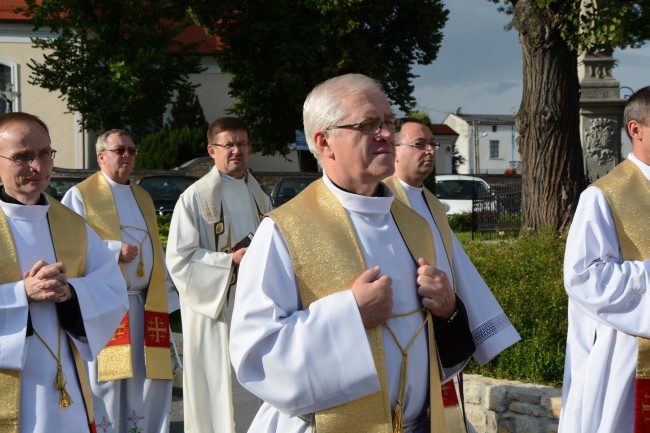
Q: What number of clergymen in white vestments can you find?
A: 6